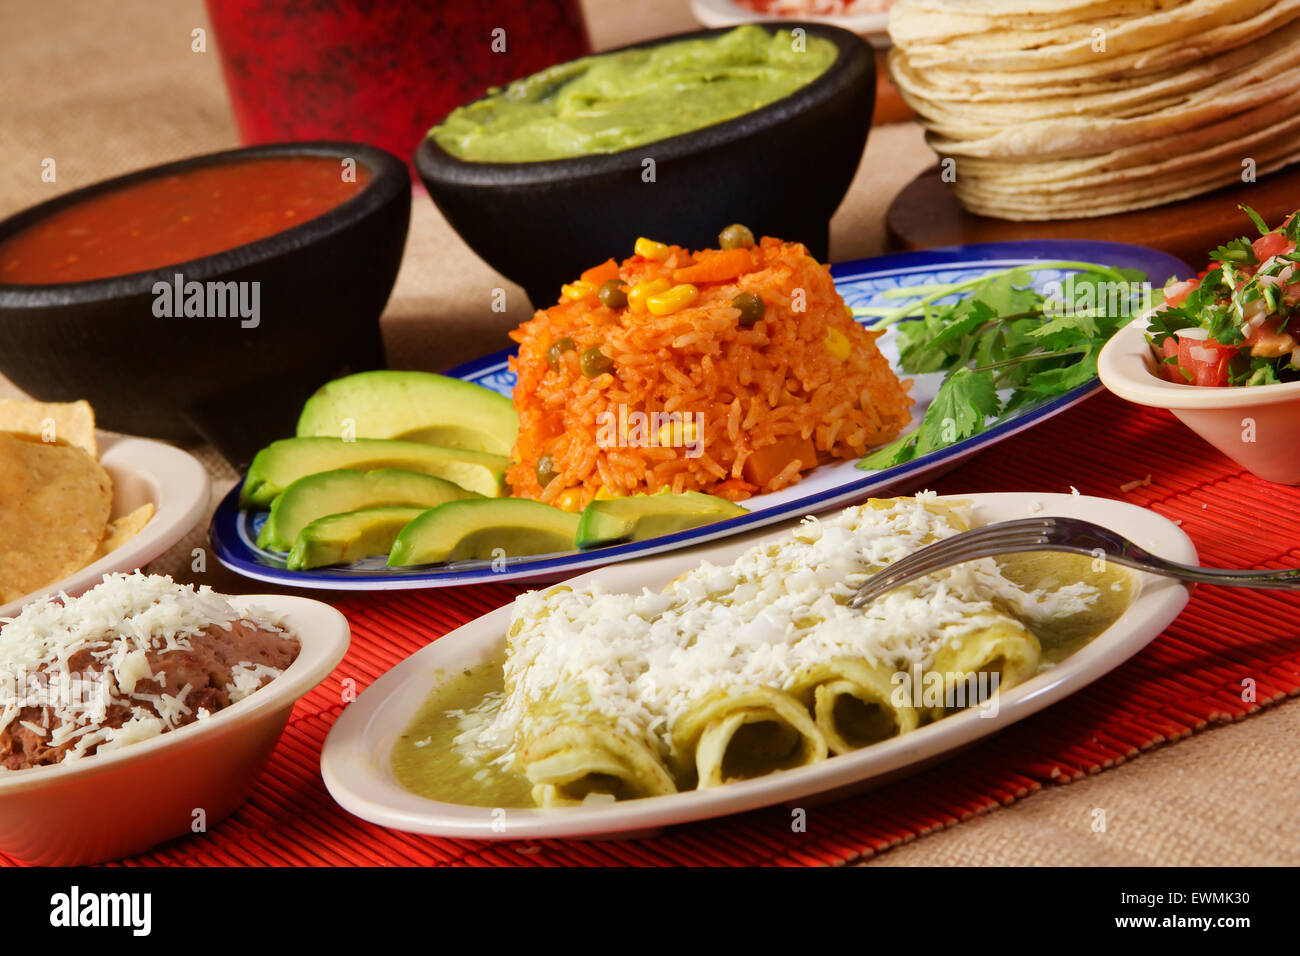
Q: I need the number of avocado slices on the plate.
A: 6